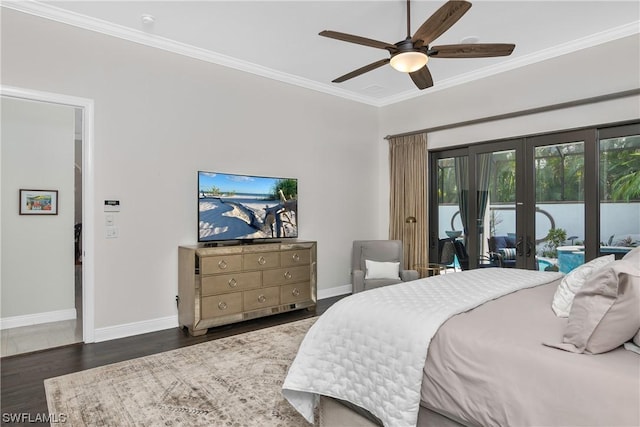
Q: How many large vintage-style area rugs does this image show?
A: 1